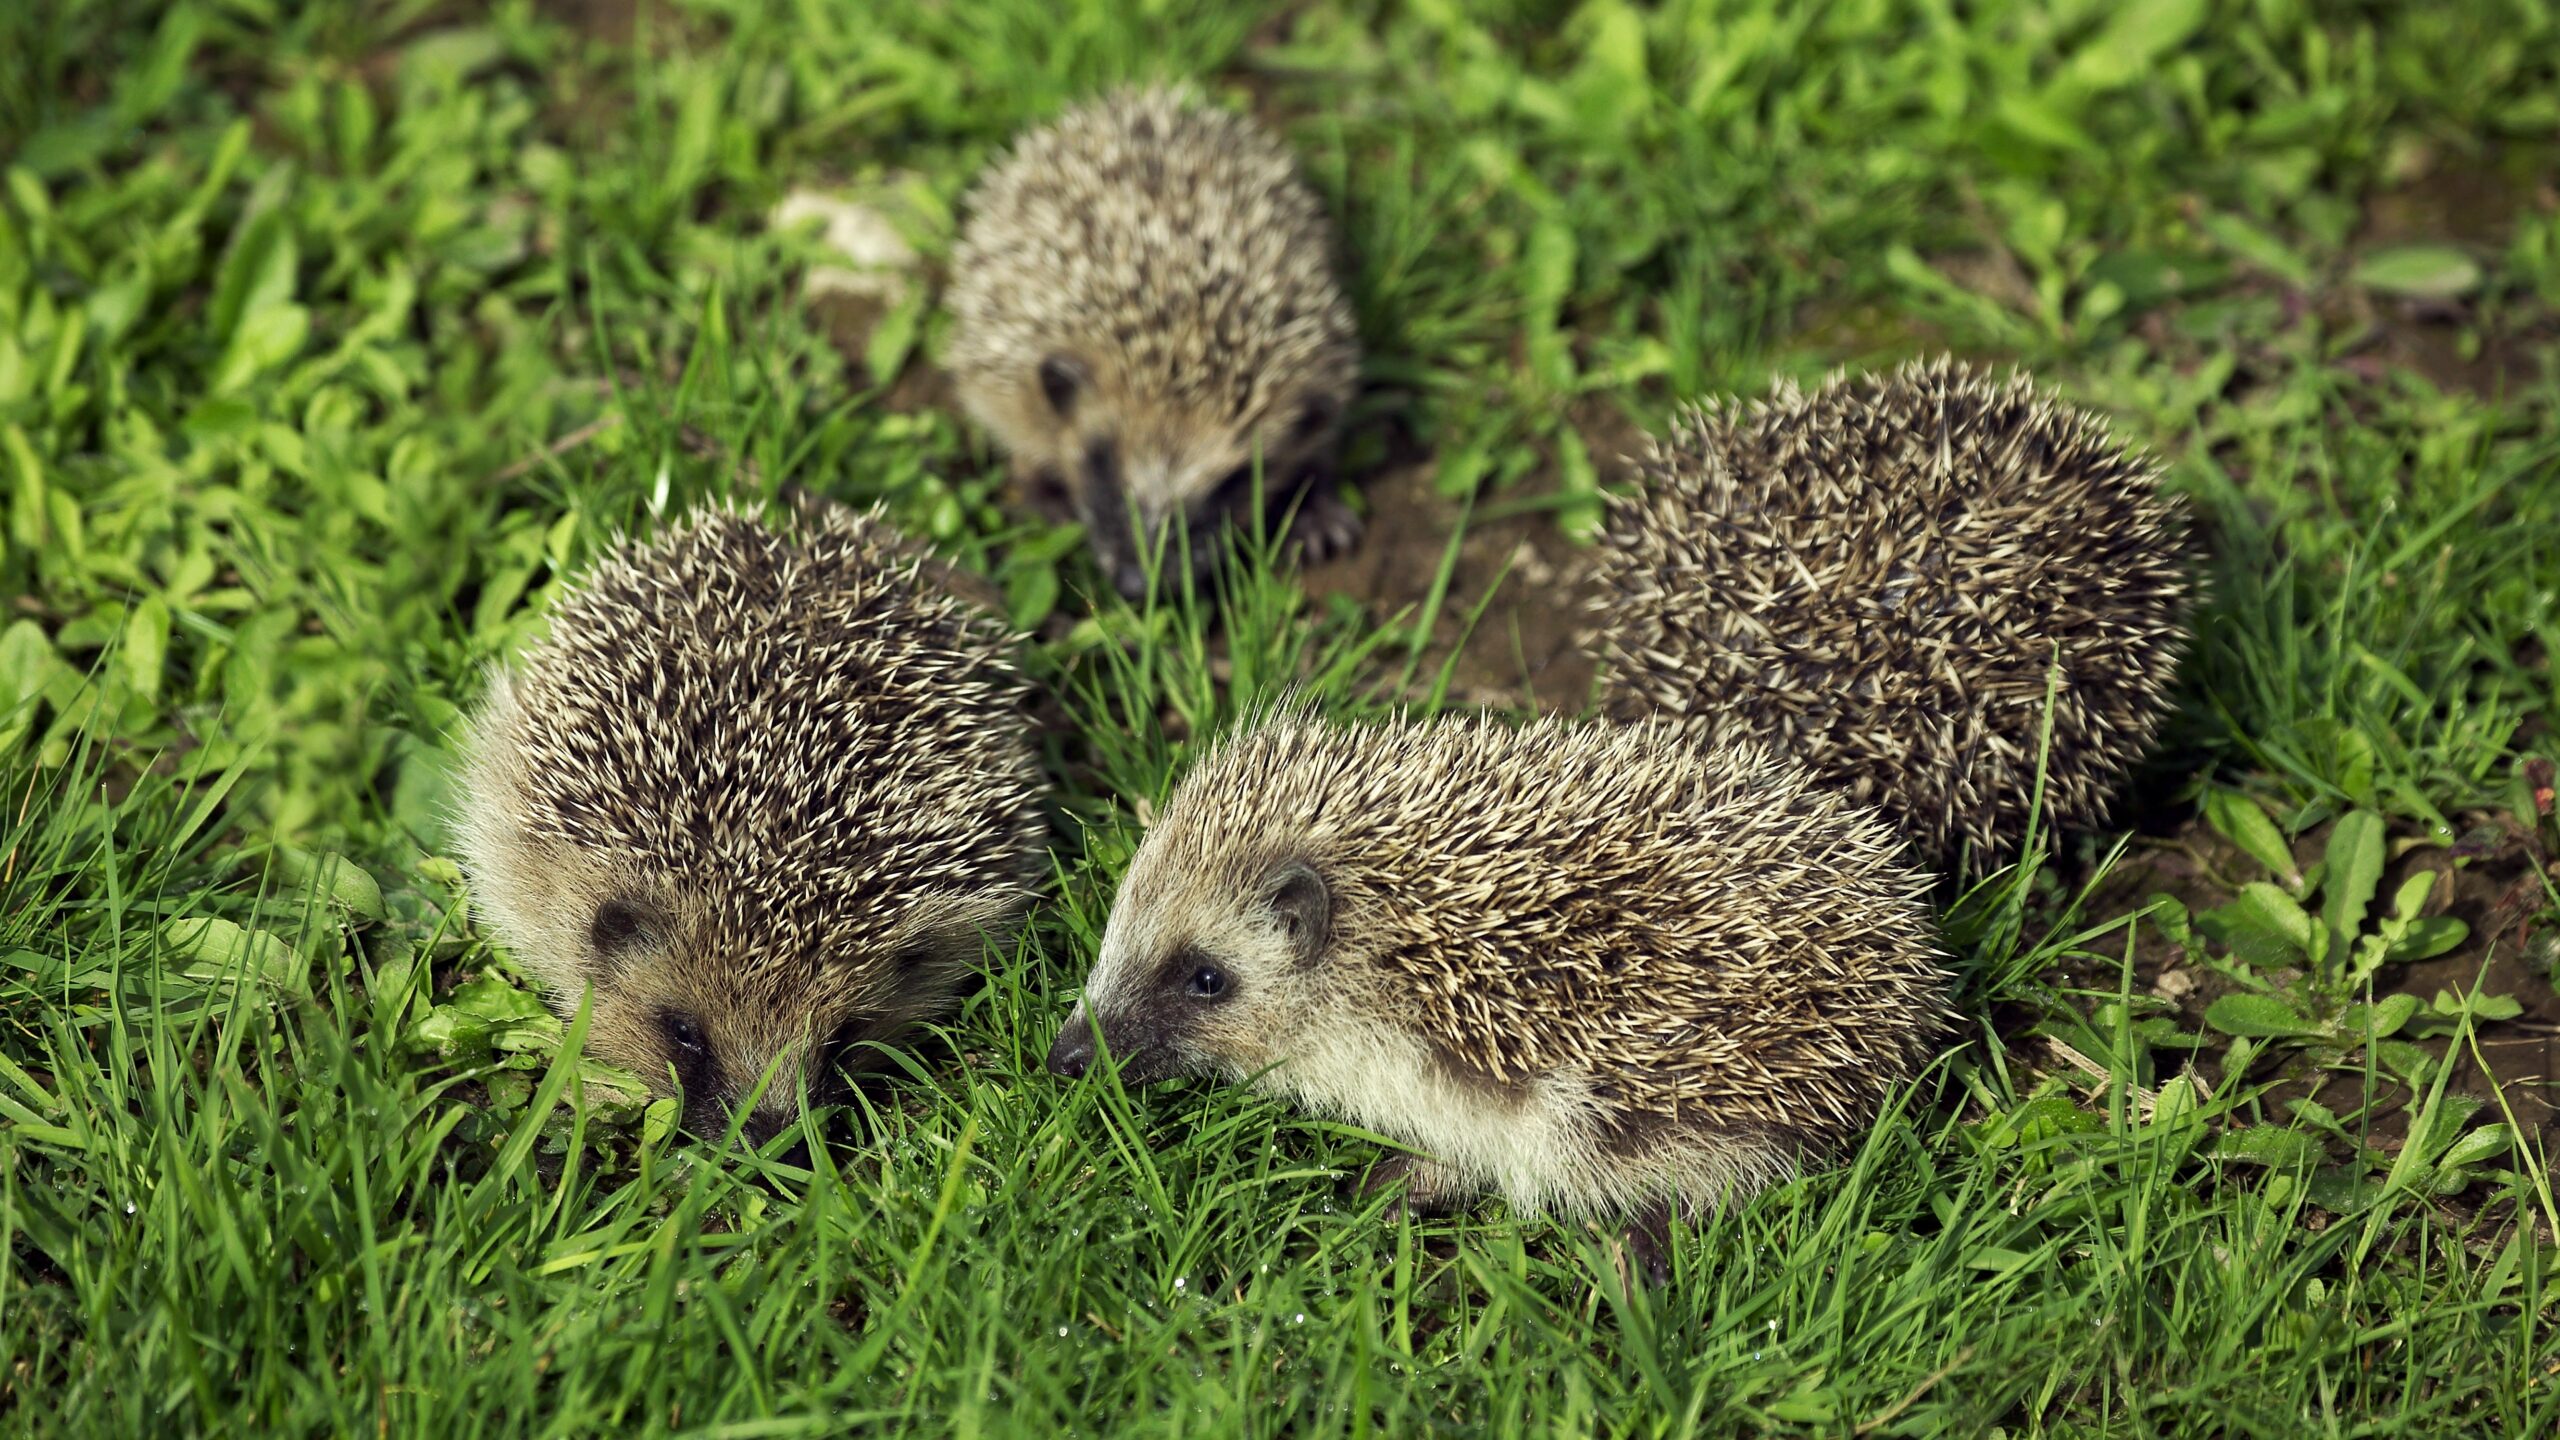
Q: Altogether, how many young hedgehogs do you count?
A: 4